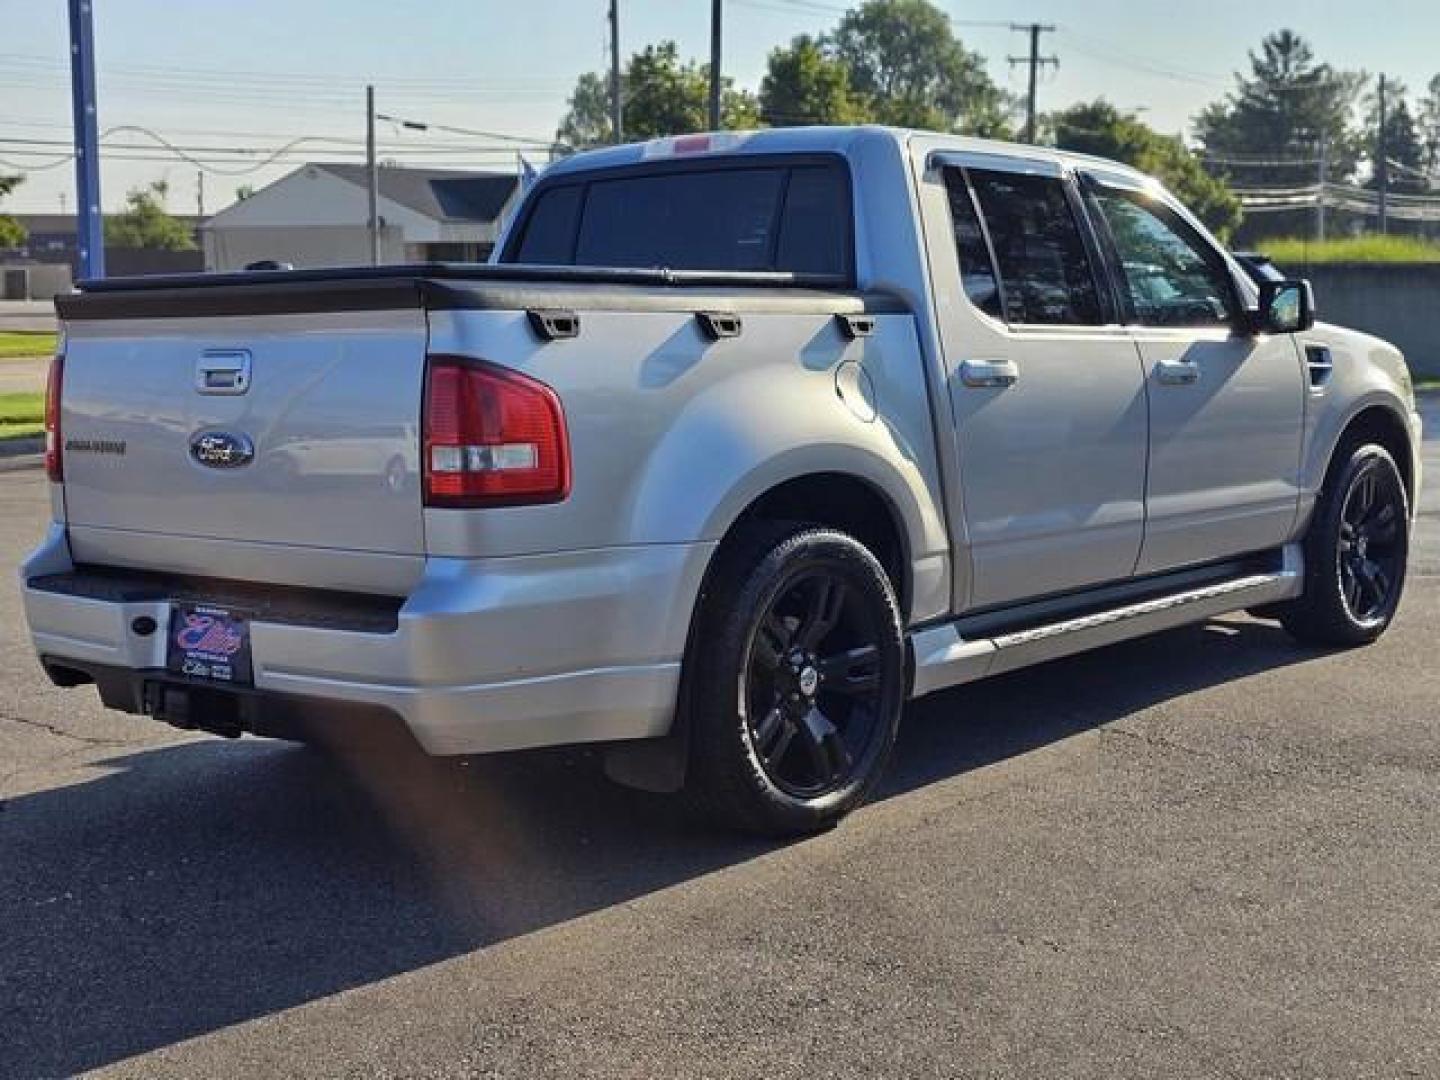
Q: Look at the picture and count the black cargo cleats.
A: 3